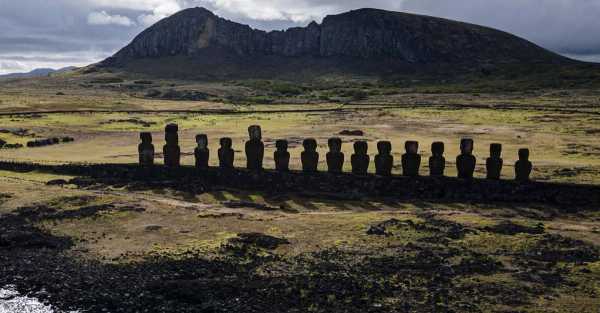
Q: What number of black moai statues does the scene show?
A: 15